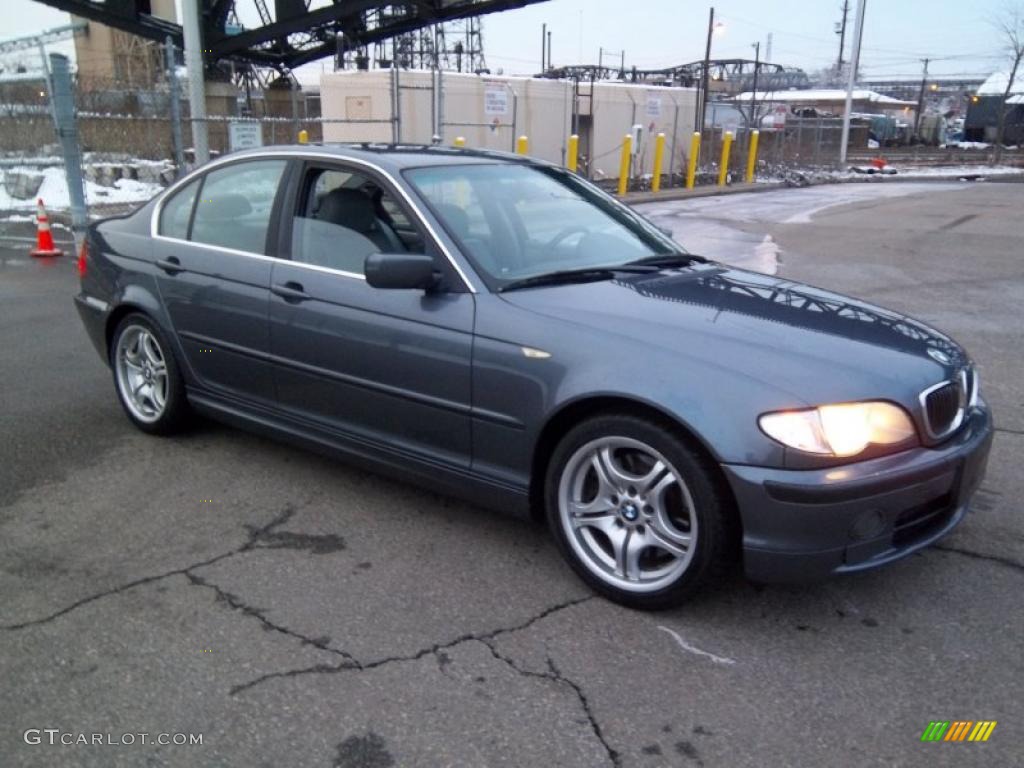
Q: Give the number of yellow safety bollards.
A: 9